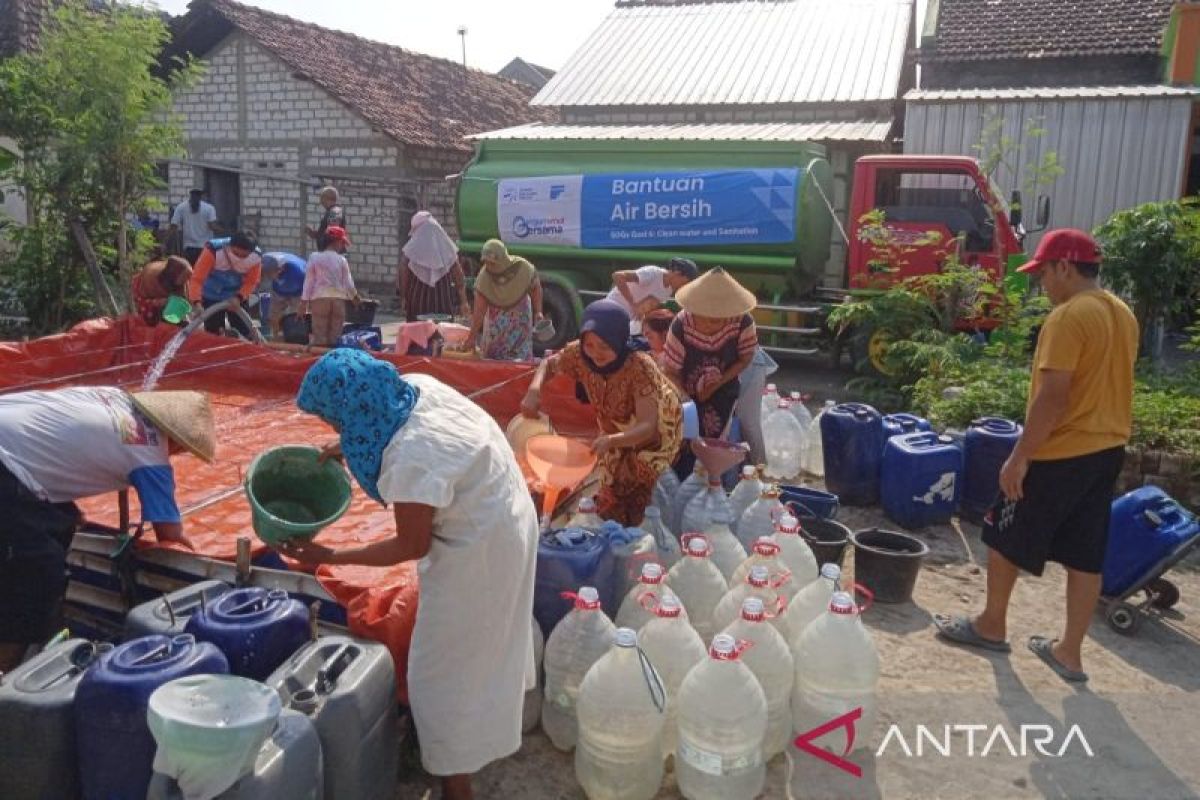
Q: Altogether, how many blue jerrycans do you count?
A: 8